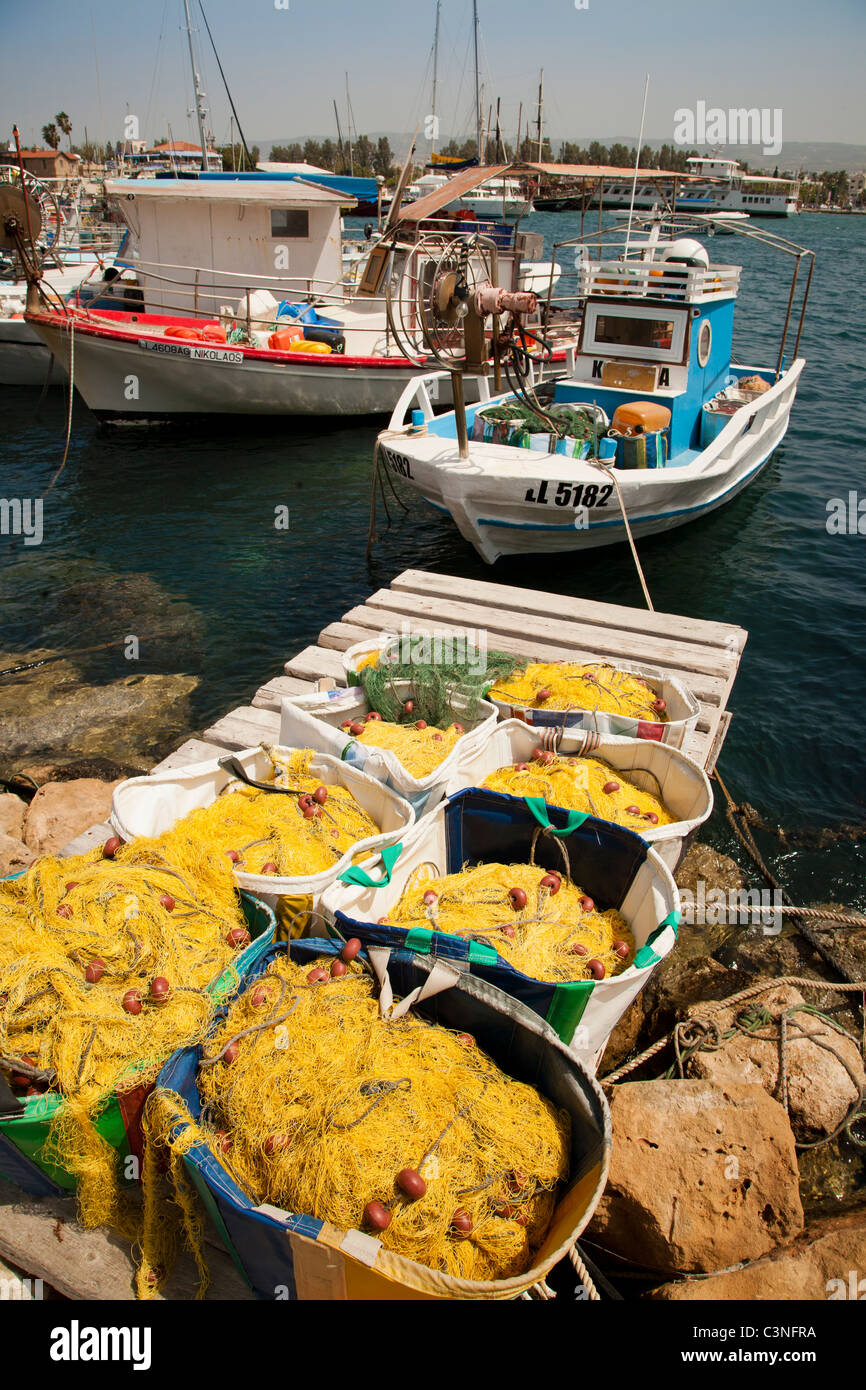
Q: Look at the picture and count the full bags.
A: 8